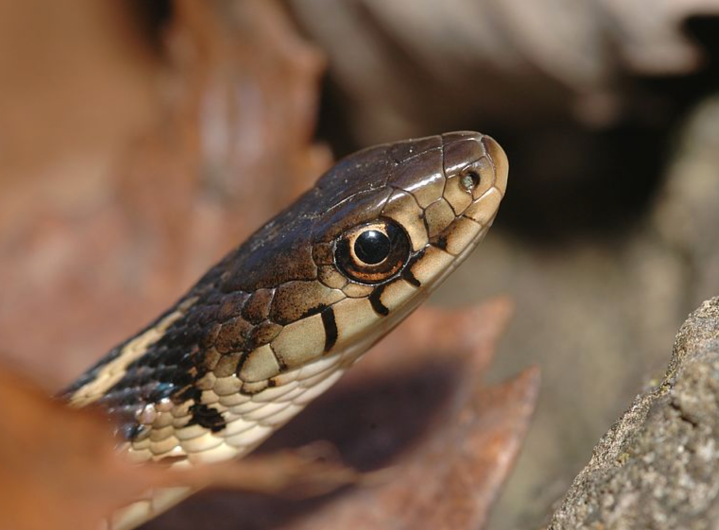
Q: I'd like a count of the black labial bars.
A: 3